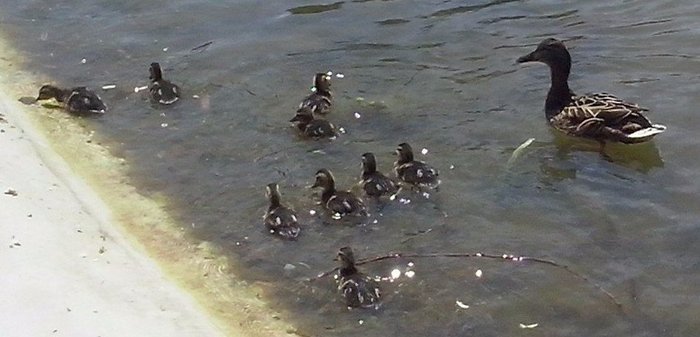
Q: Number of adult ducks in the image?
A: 1